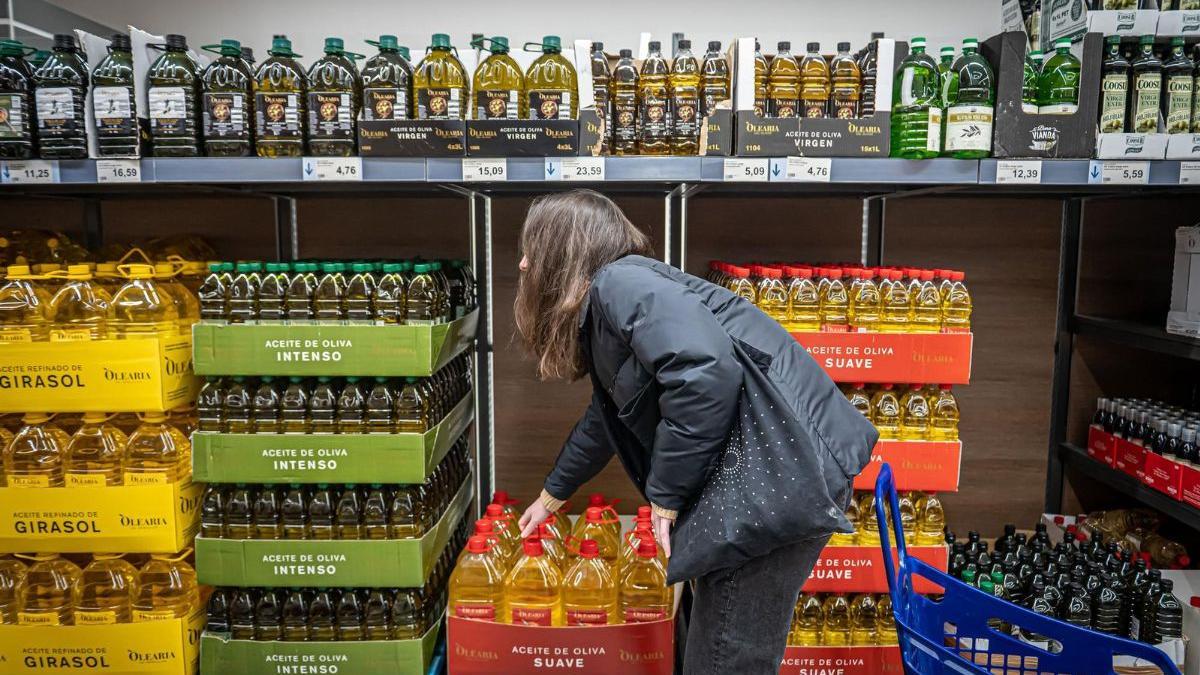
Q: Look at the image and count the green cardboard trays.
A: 4